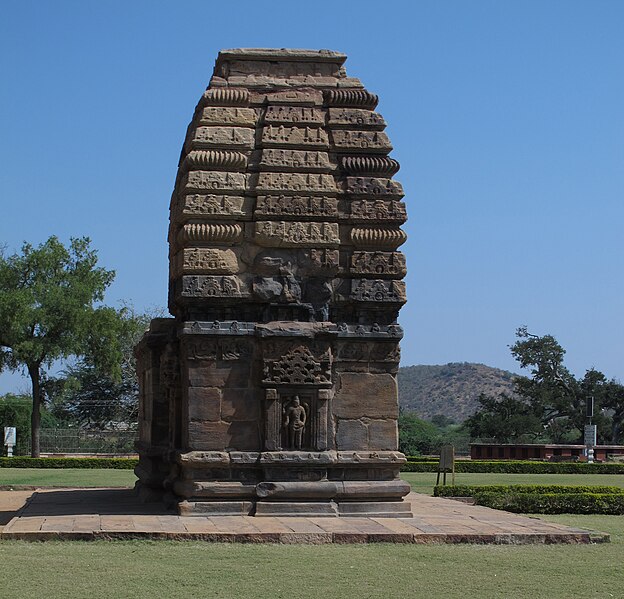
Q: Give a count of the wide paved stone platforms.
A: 1